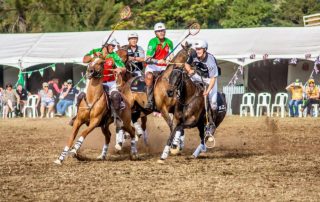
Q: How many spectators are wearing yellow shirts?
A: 2